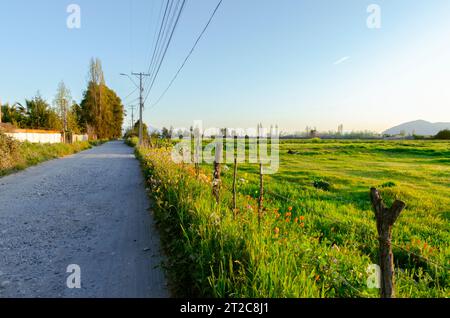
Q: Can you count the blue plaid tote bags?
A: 0